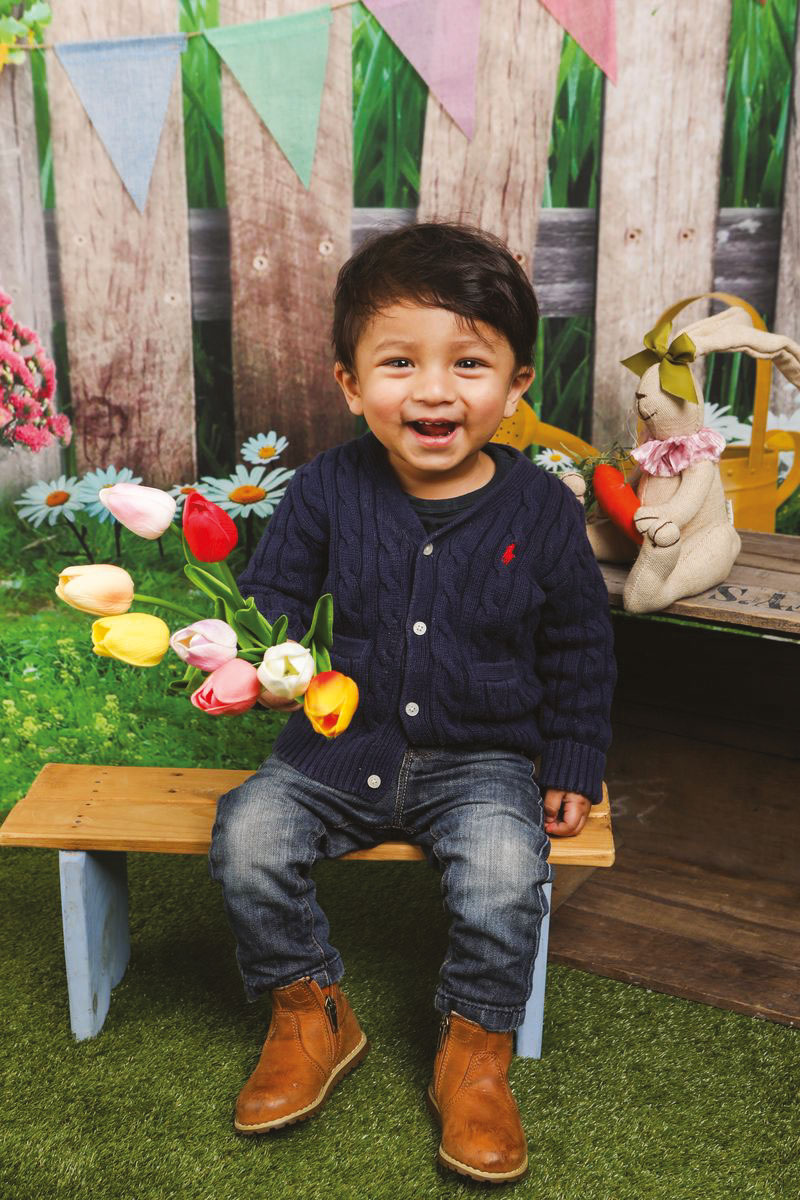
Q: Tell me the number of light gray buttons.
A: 4